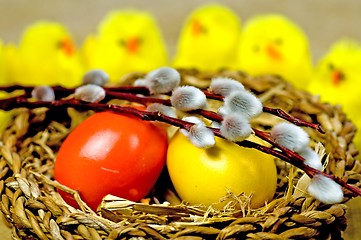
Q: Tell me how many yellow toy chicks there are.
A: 5